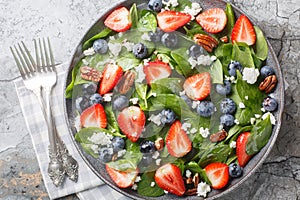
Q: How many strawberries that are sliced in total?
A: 14